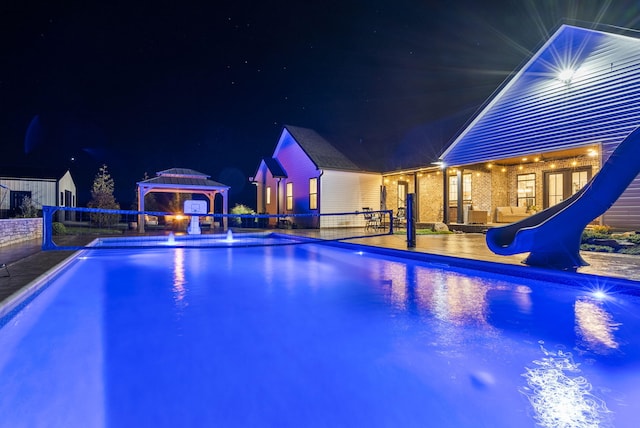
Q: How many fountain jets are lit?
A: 2